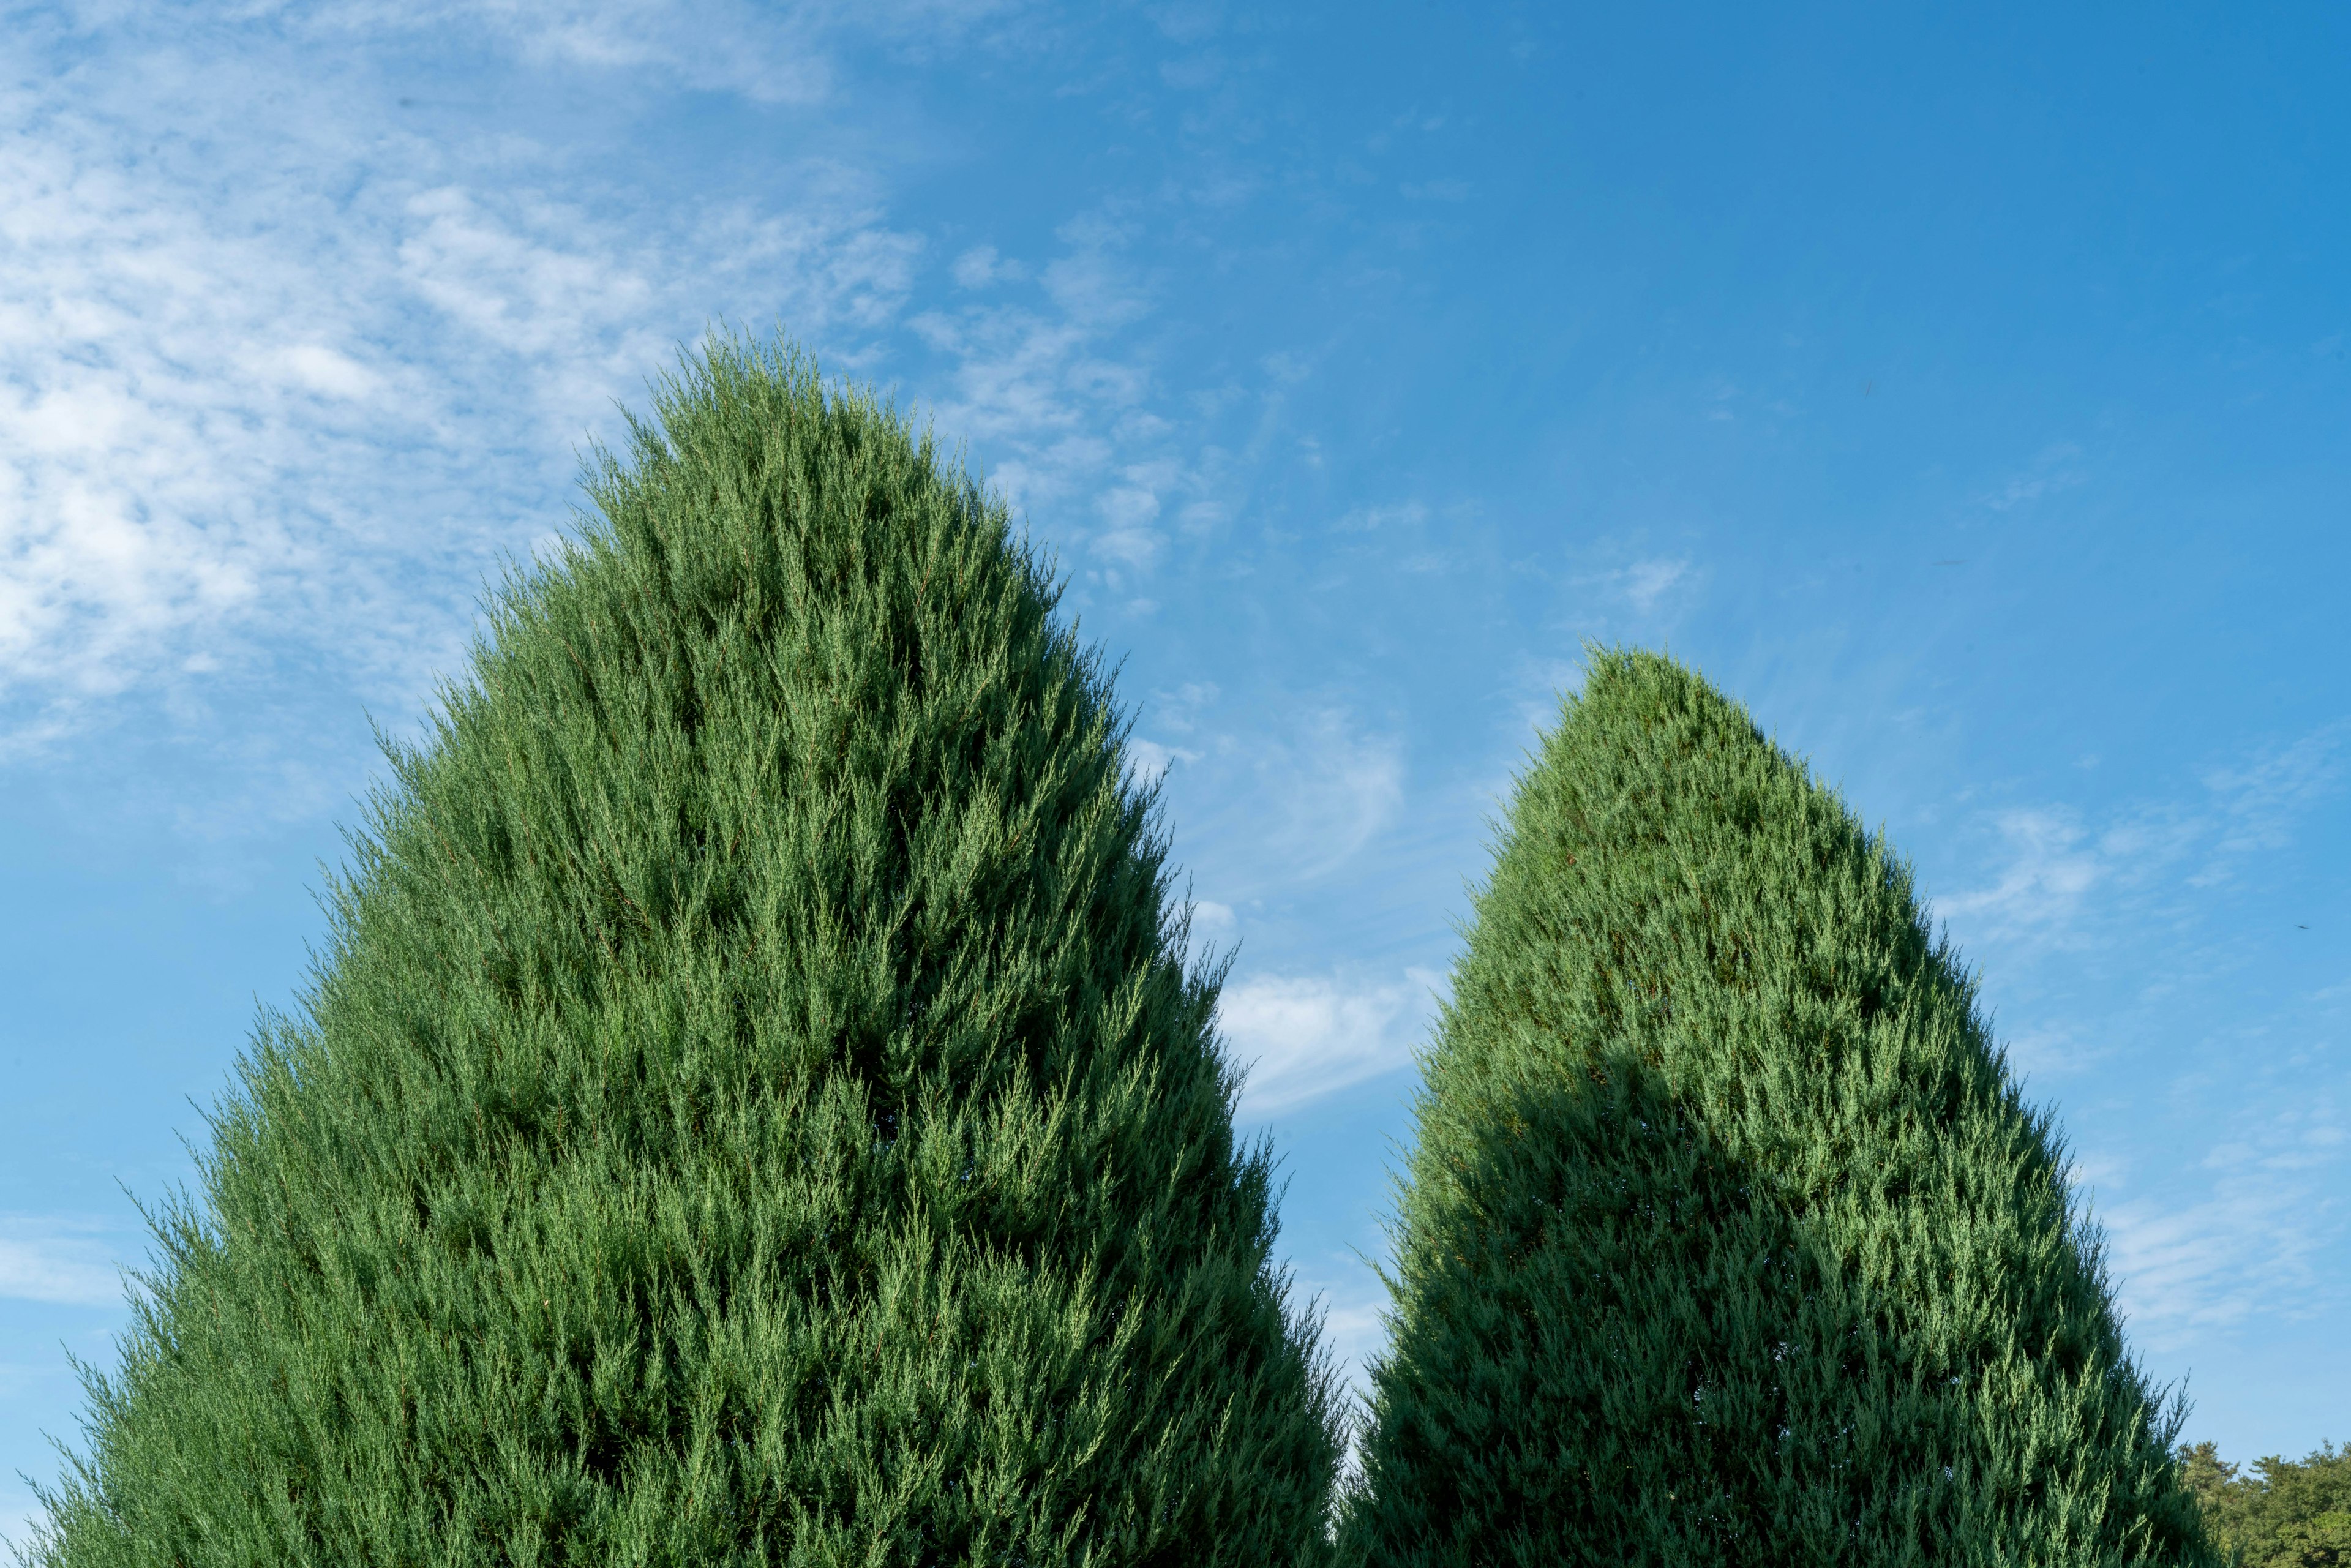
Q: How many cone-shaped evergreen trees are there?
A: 2